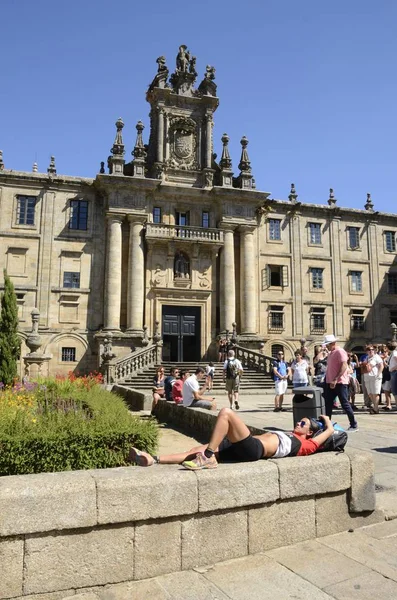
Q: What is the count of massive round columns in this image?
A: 4